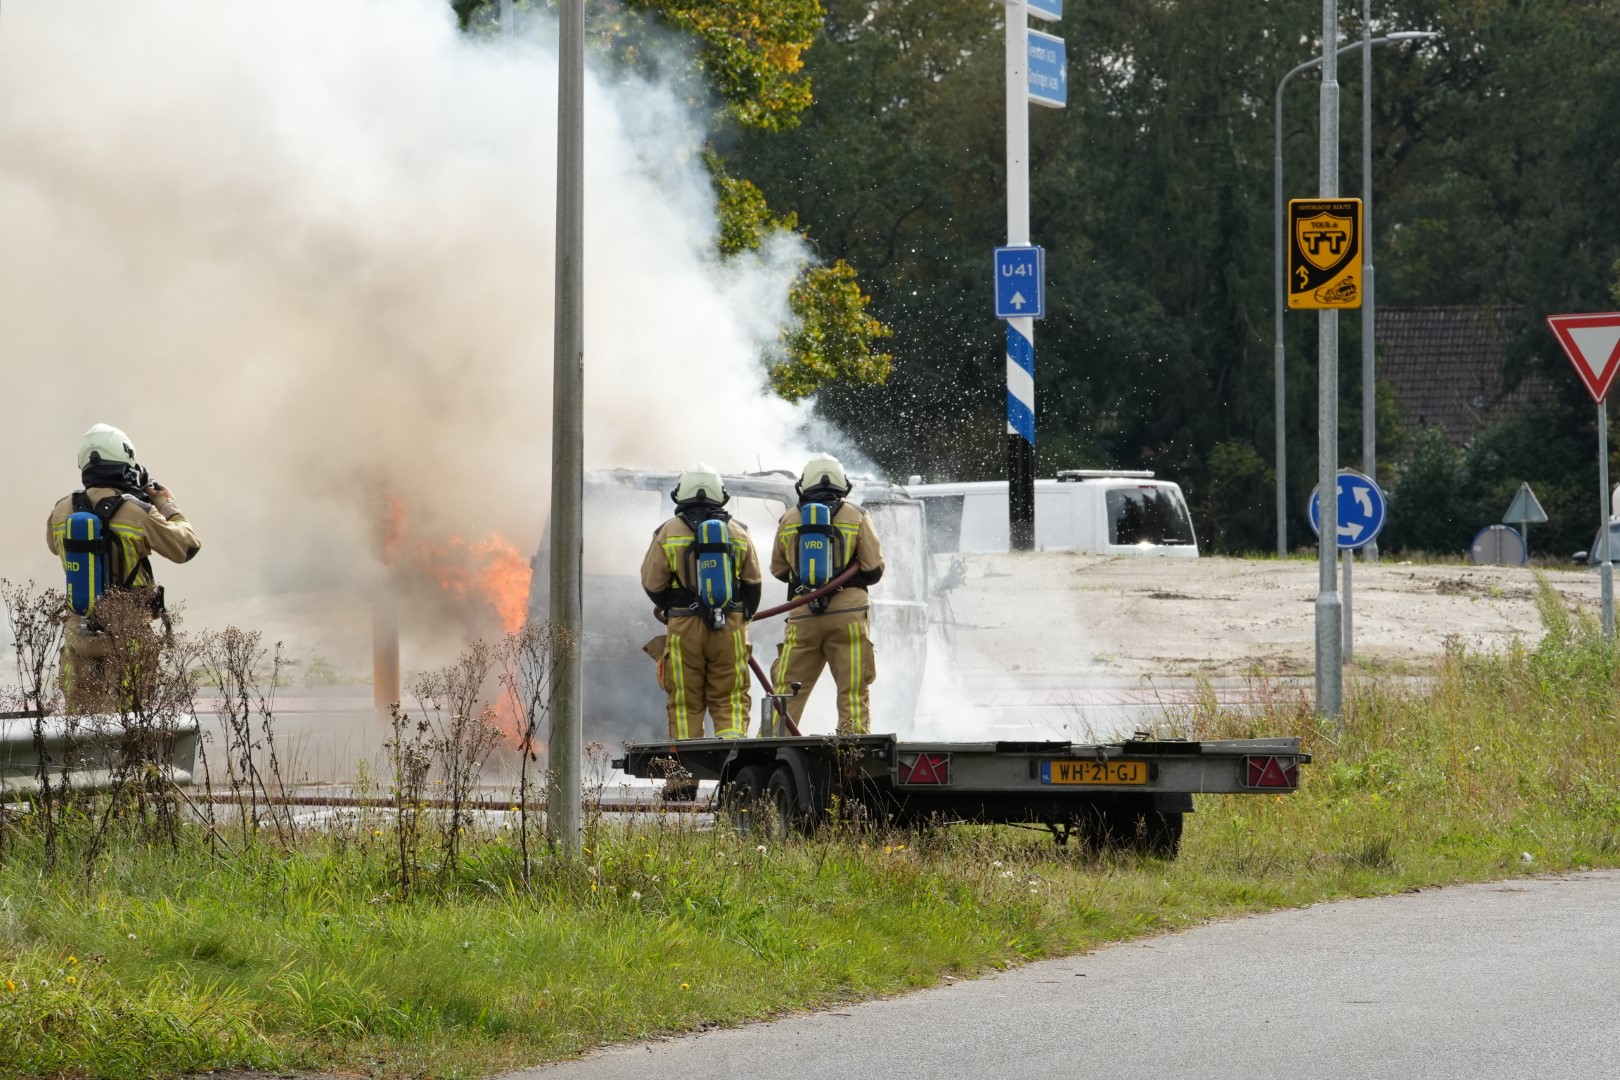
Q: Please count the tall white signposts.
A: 1